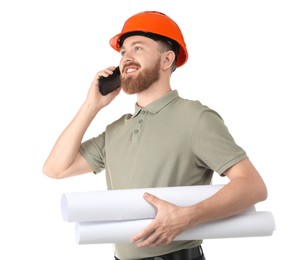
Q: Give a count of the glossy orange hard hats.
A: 1